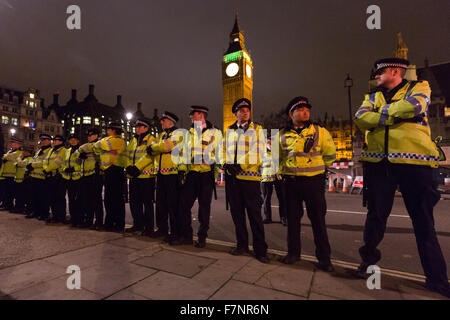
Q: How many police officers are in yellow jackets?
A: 14